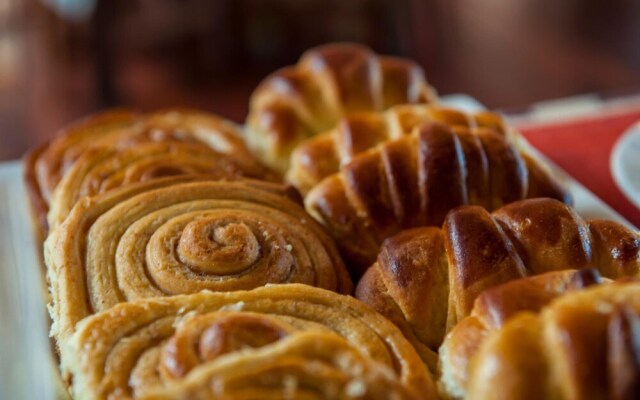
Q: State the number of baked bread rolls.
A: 11